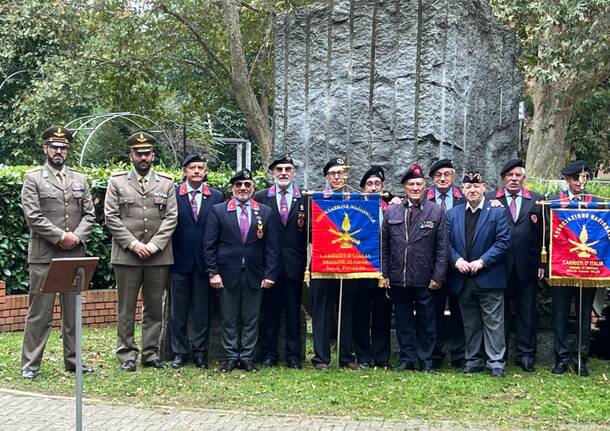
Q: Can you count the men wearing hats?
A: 12